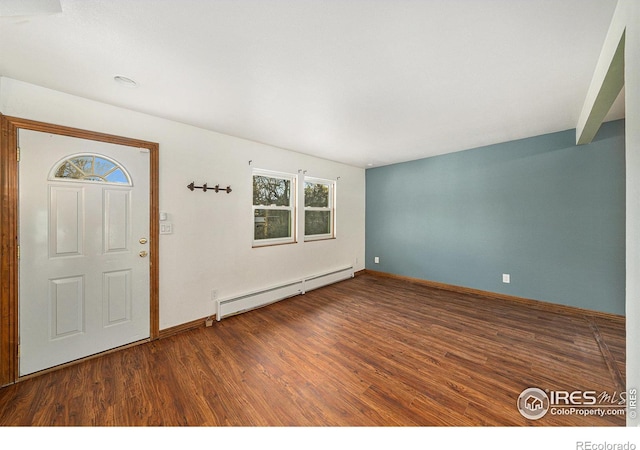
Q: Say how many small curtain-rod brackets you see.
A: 4